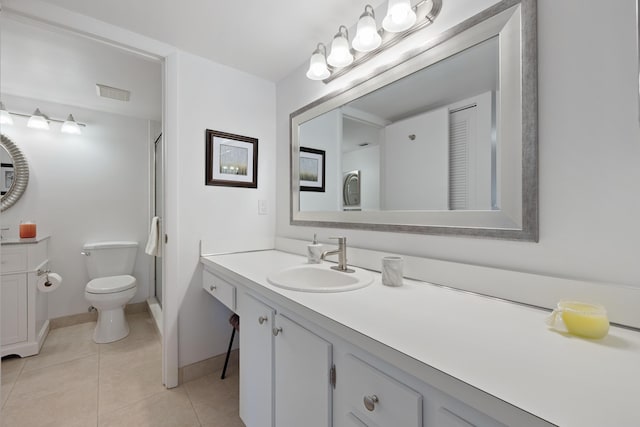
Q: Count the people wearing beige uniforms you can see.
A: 0